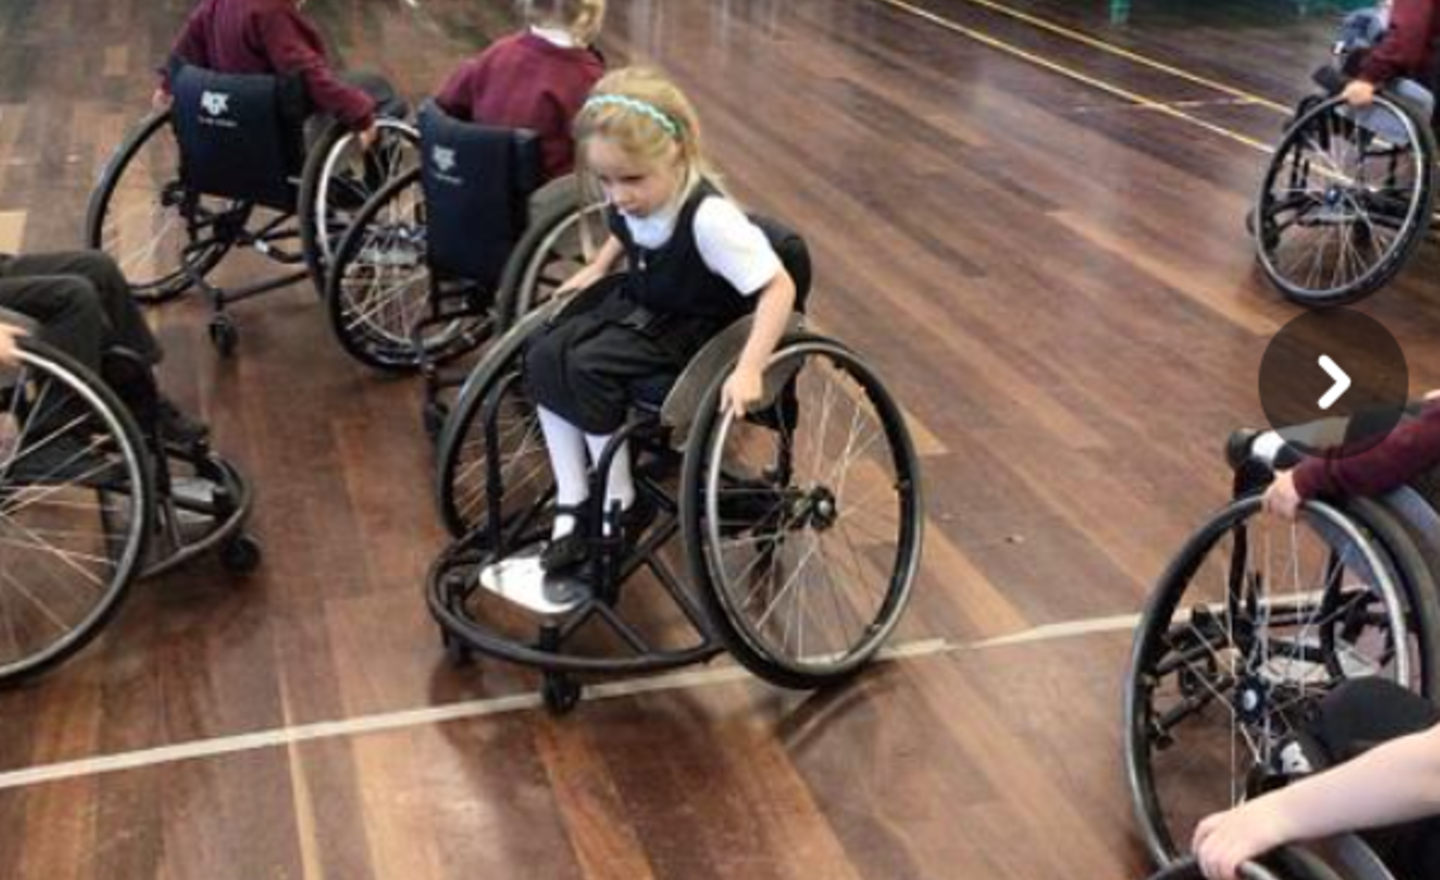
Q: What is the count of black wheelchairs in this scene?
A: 7